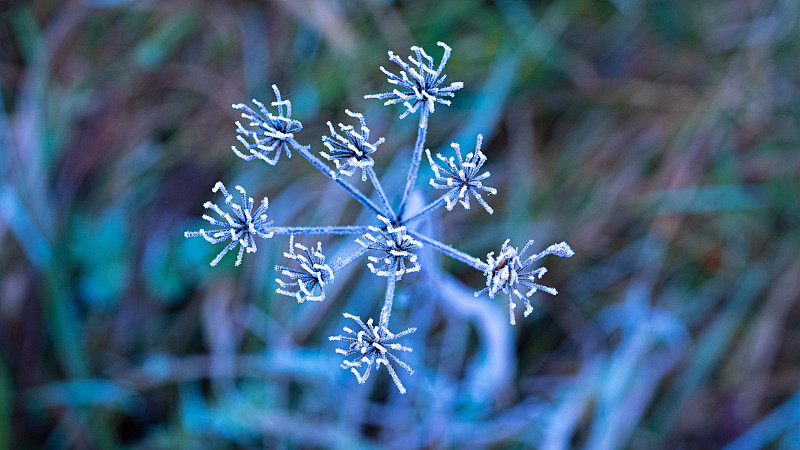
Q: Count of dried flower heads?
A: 9